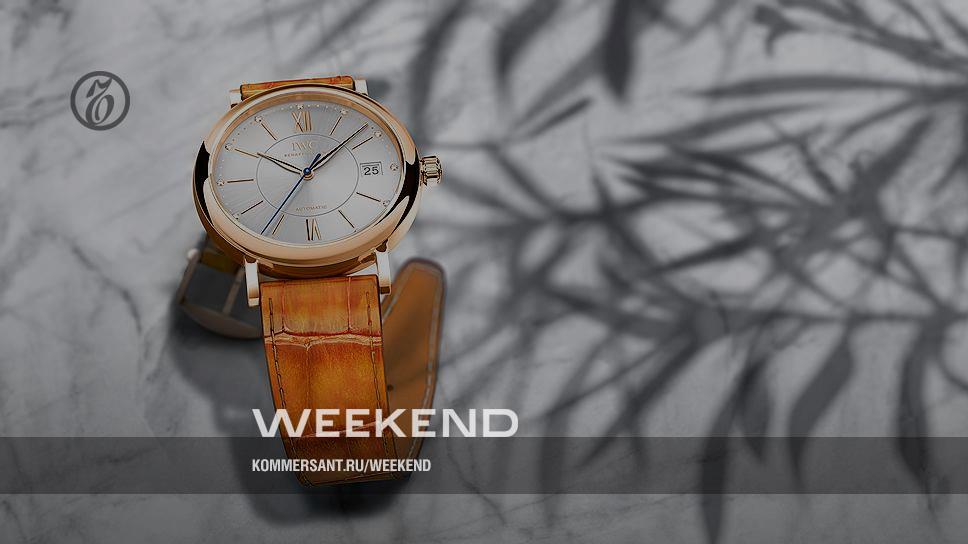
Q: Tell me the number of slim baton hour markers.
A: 9